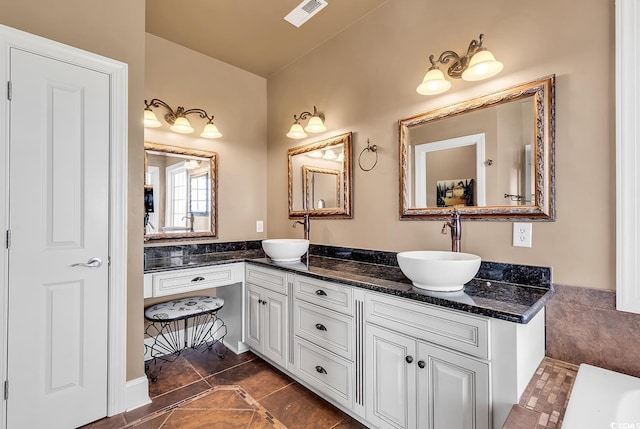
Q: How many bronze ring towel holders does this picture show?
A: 1